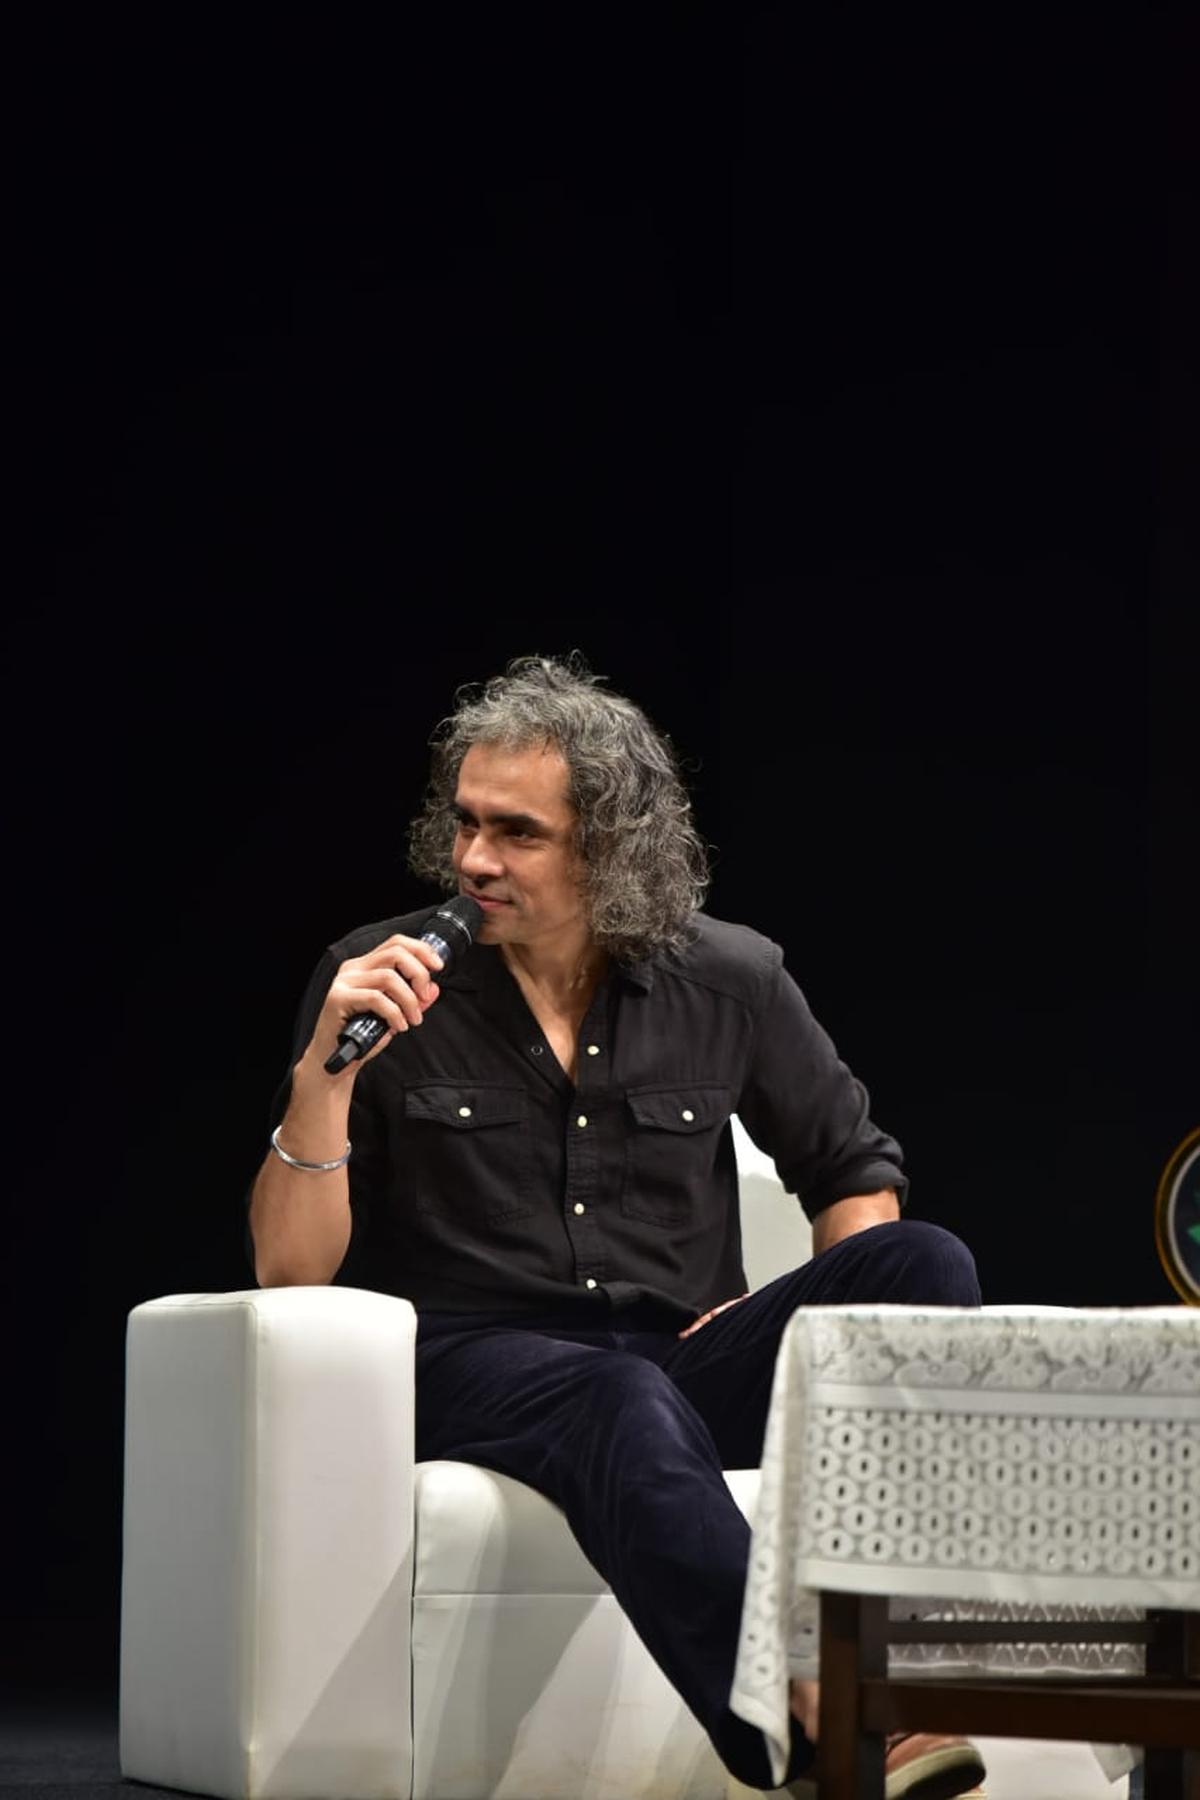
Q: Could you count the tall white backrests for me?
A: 1